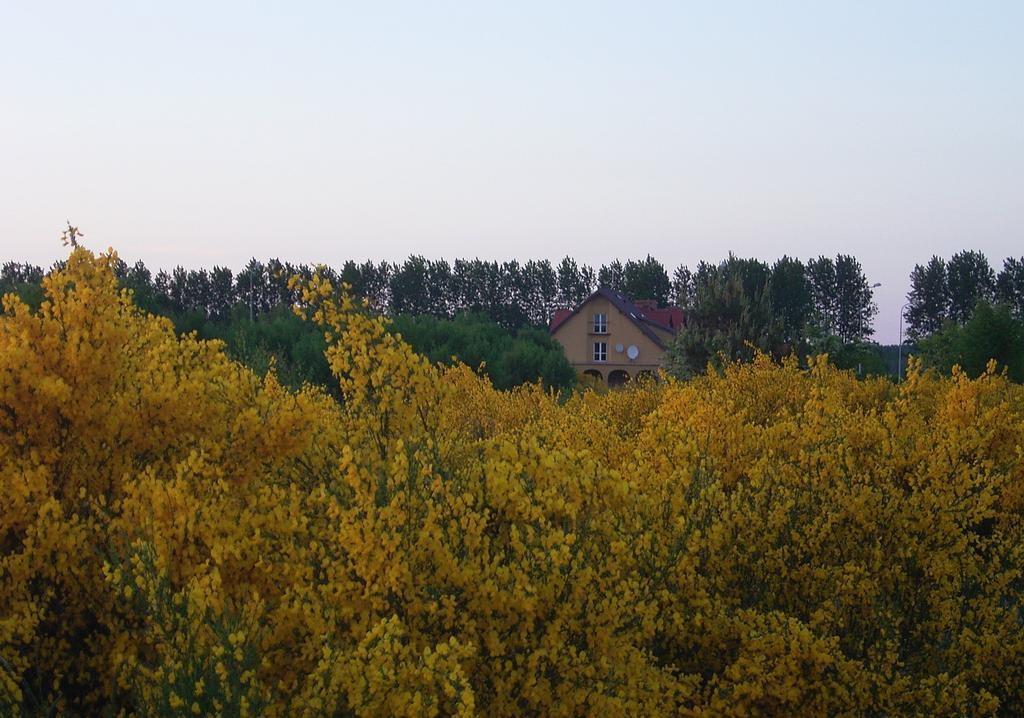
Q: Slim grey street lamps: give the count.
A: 2